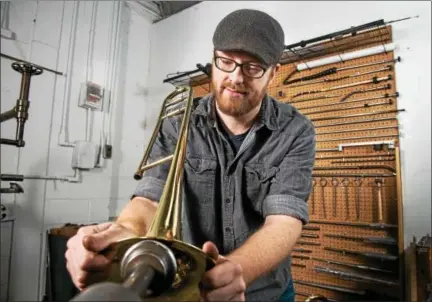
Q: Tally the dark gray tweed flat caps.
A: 1